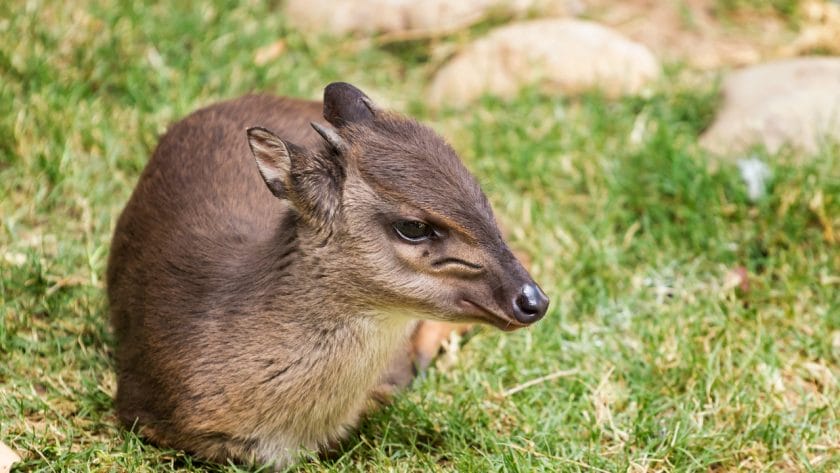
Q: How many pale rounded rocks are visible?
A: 3